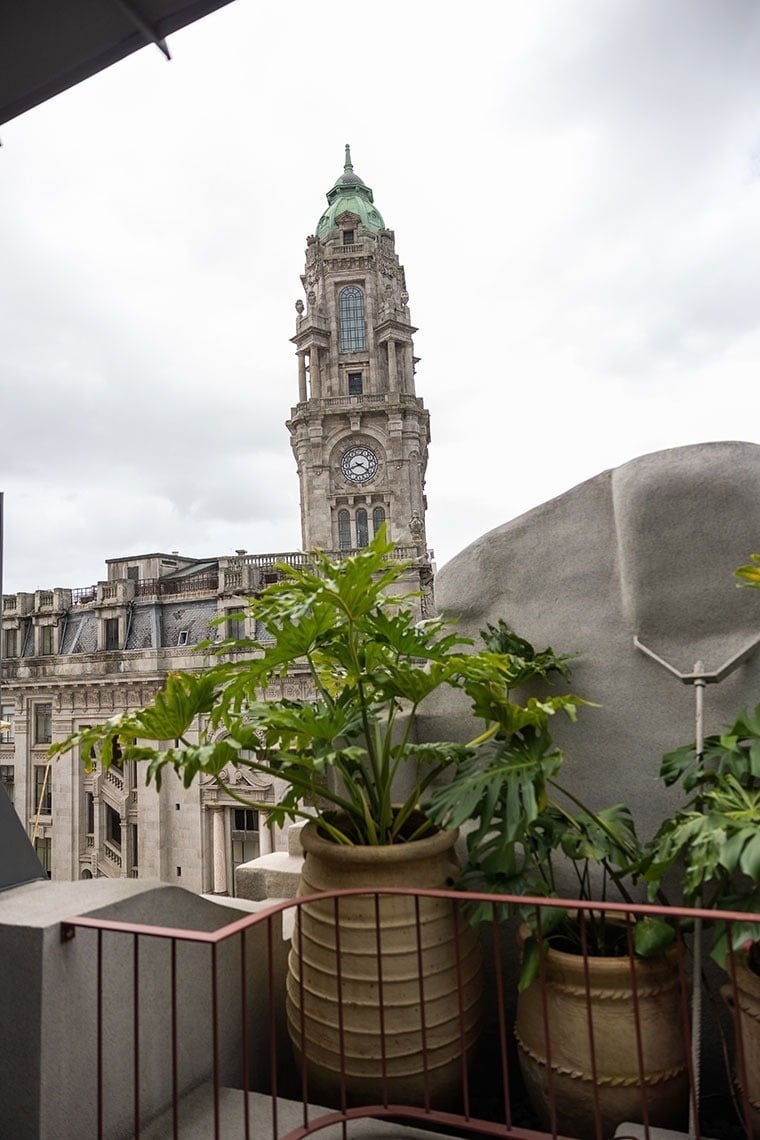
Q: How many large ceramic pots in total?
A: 3